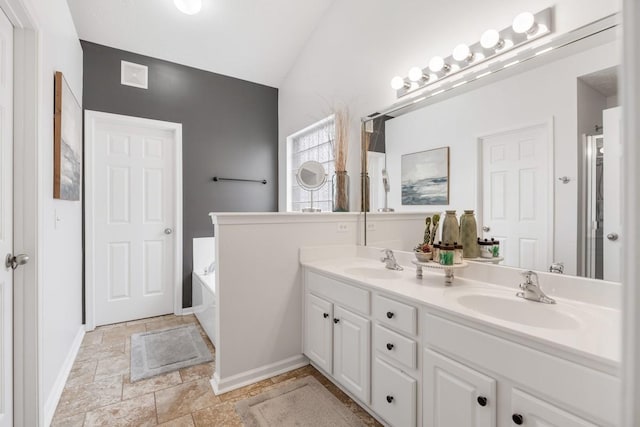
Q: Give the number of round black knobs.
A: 7